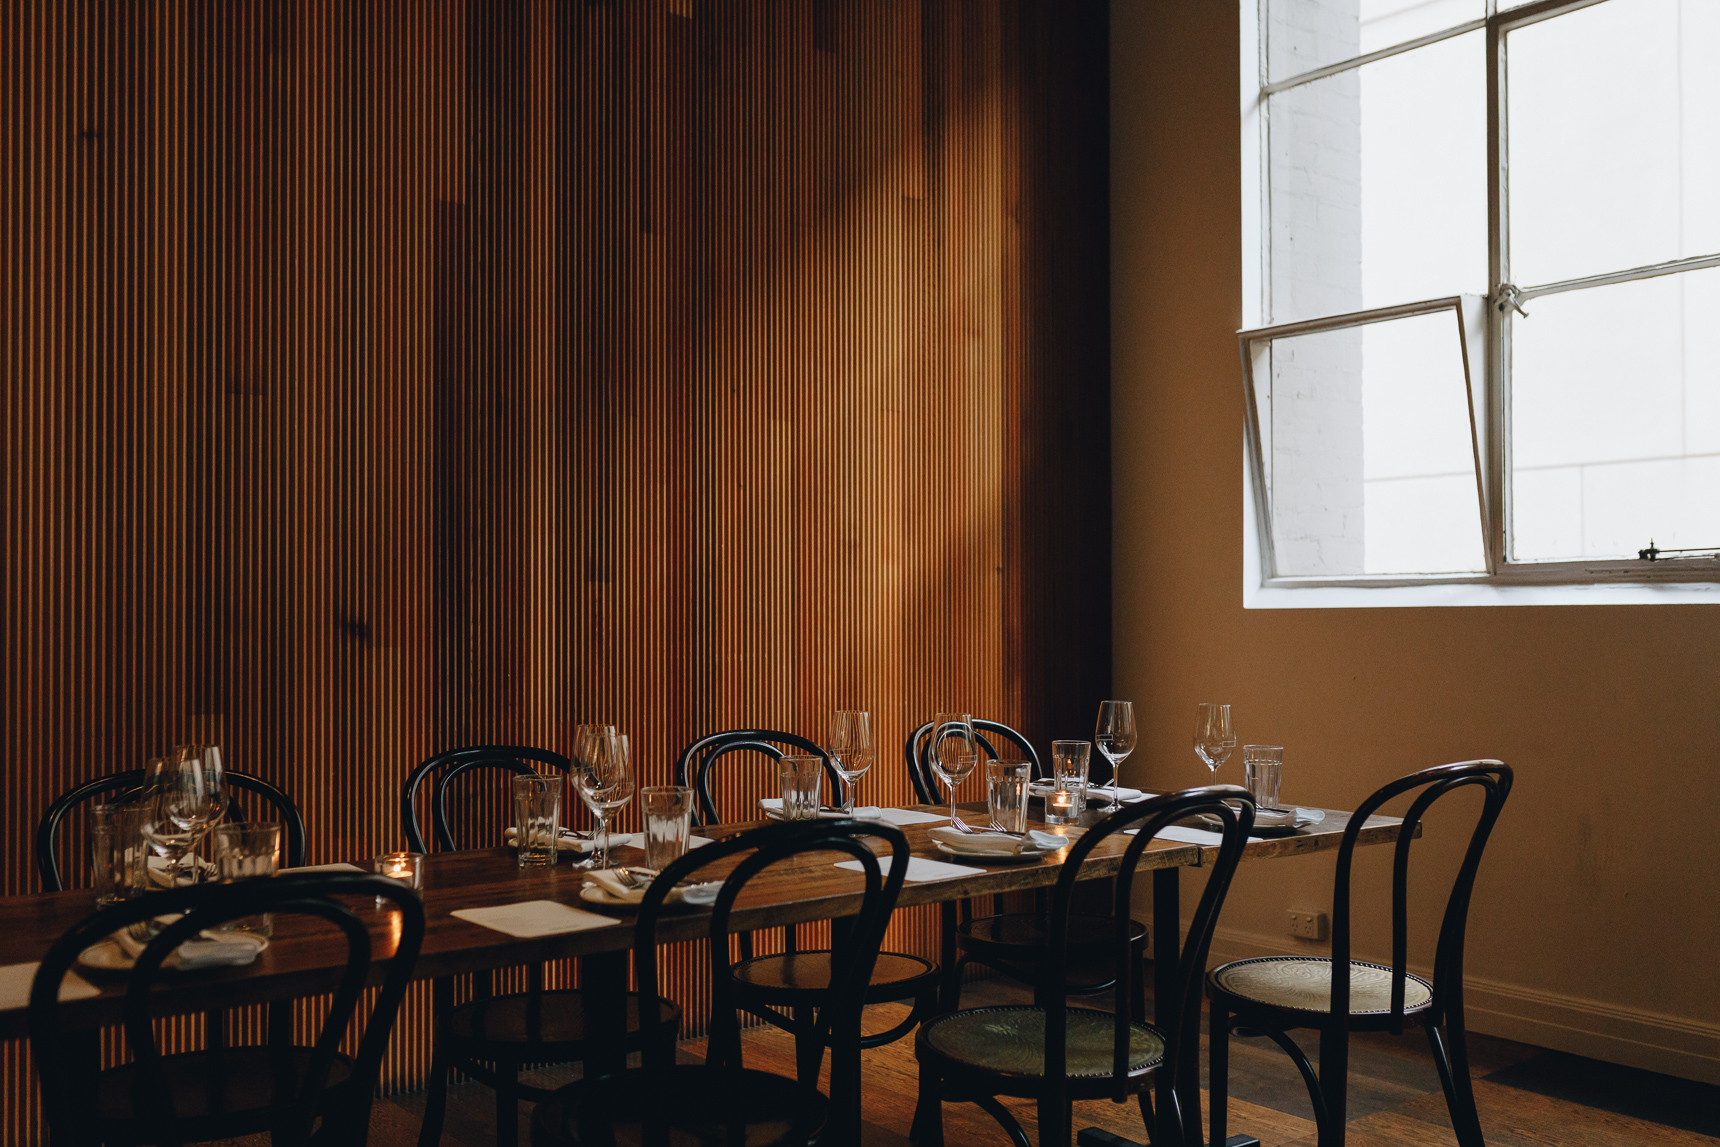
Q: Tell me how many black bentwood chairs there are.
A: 8